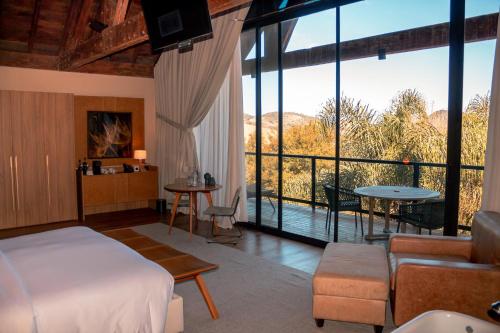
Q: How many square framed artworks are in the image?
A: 1